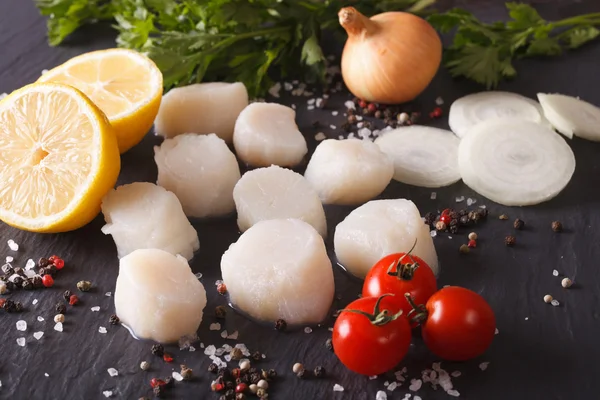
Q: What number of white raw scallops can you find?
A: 9